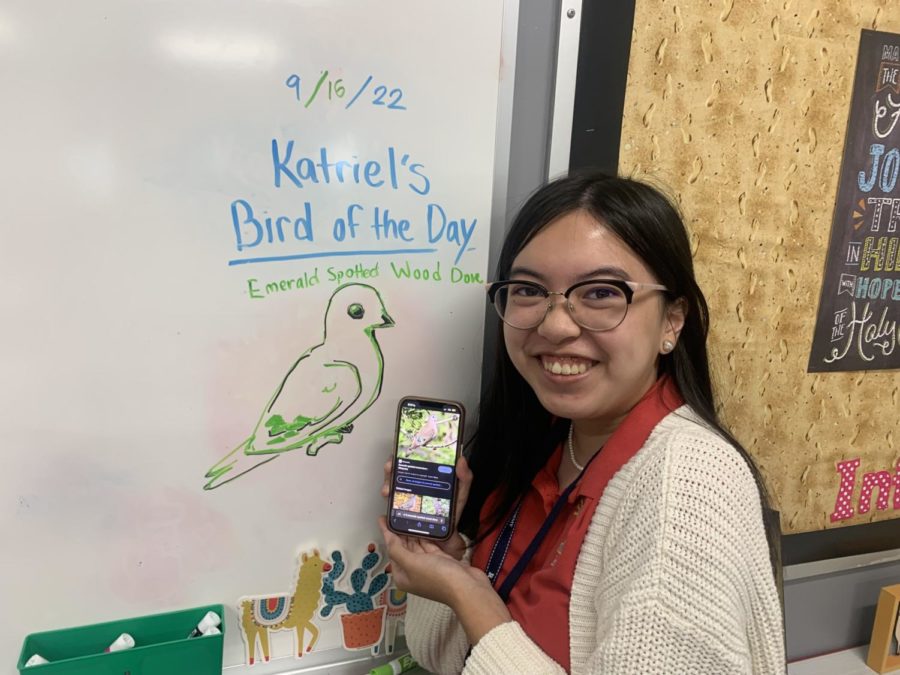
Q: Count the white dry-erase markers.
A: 4